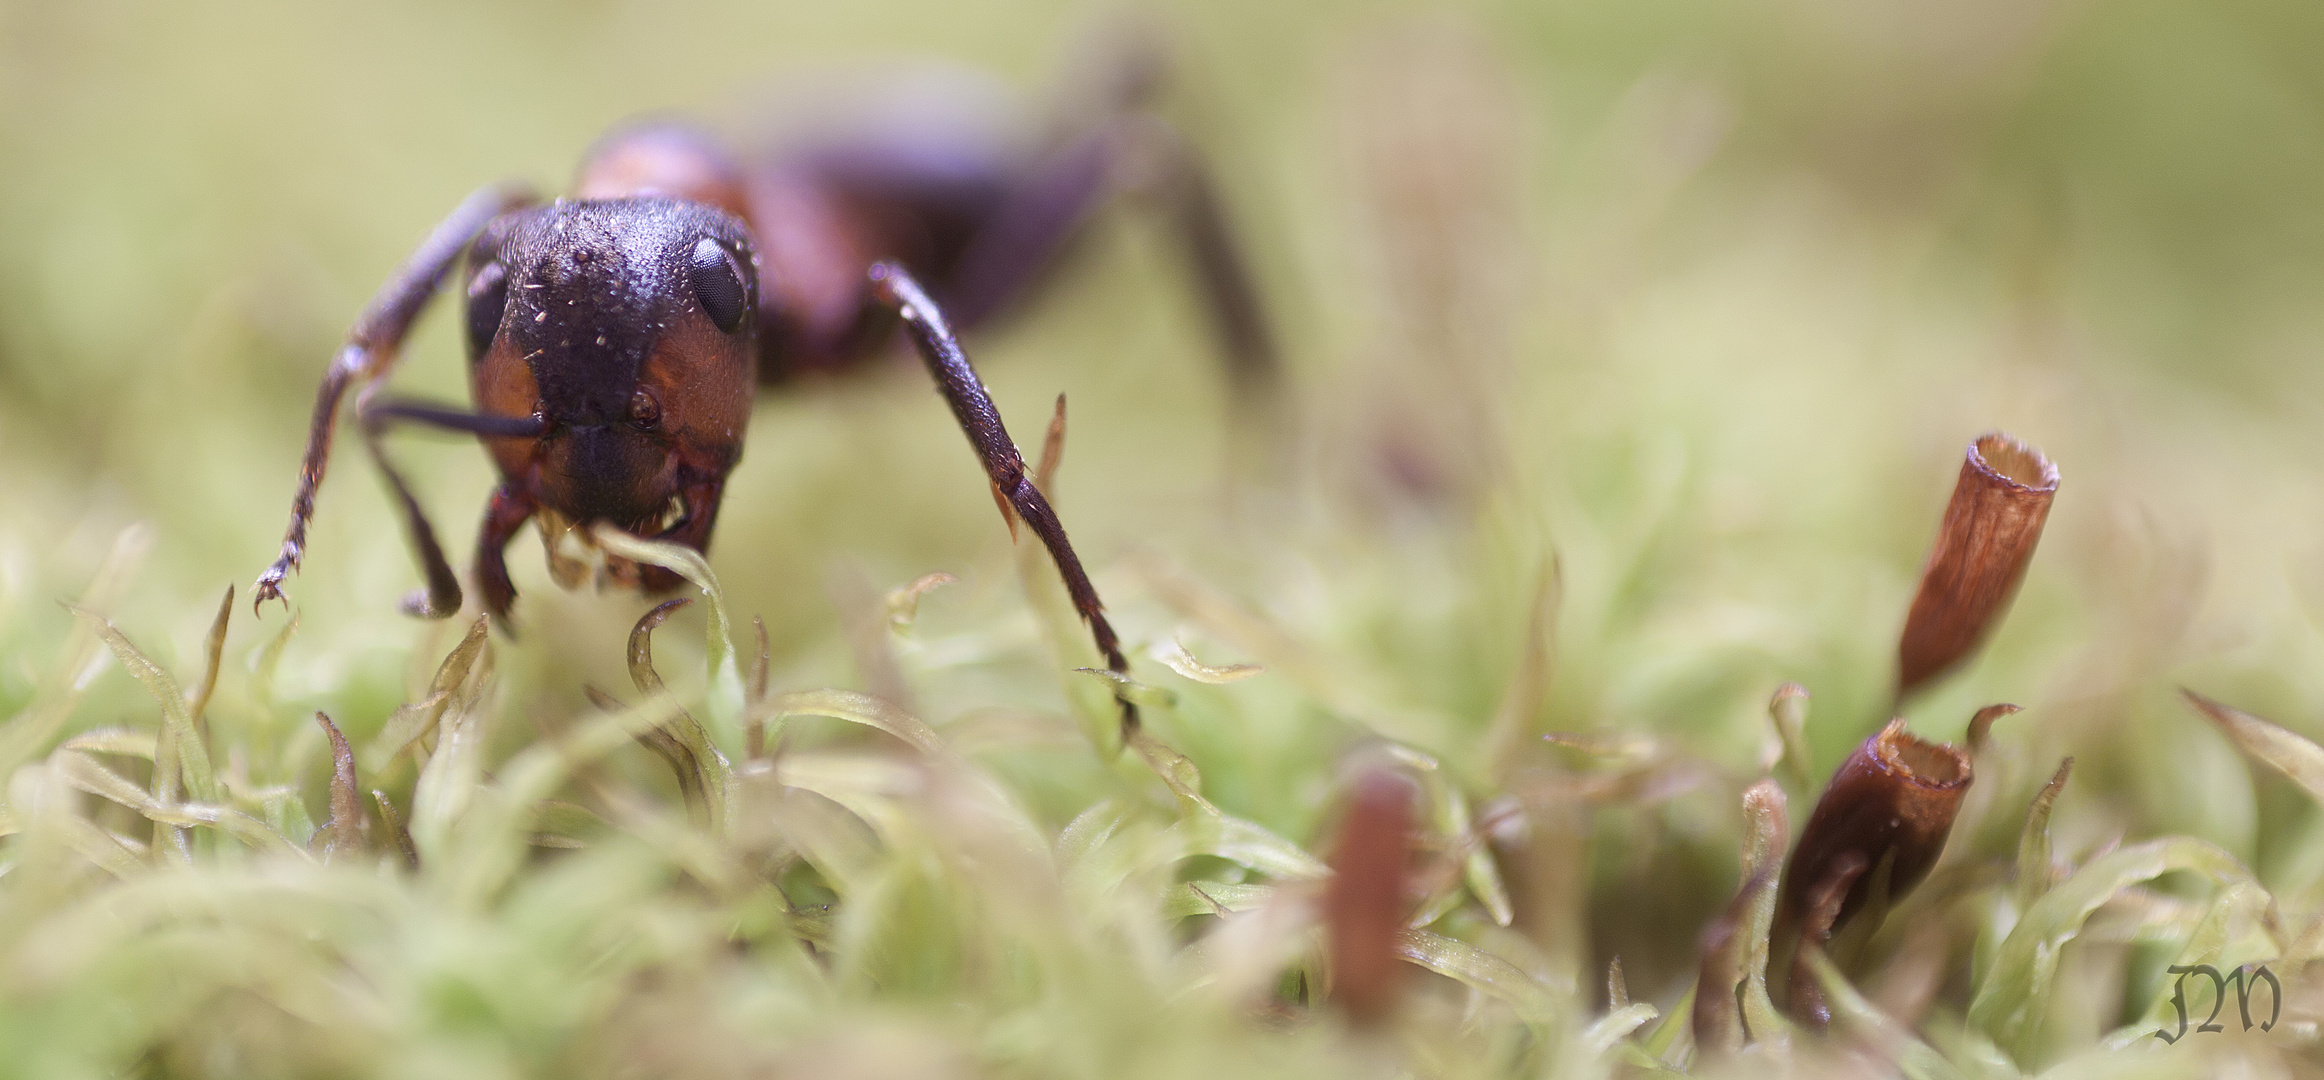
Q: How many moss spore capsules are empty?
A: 2